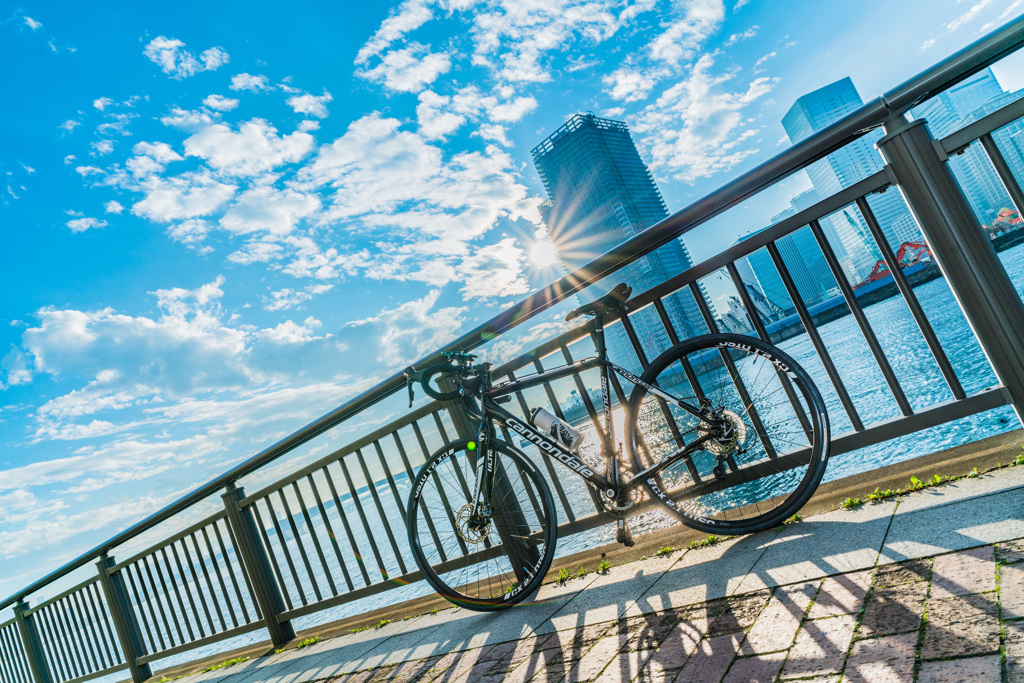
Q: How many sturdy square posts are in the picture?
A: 5